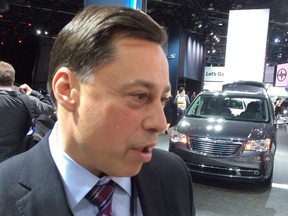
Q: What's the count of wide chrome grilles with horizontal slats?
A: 1